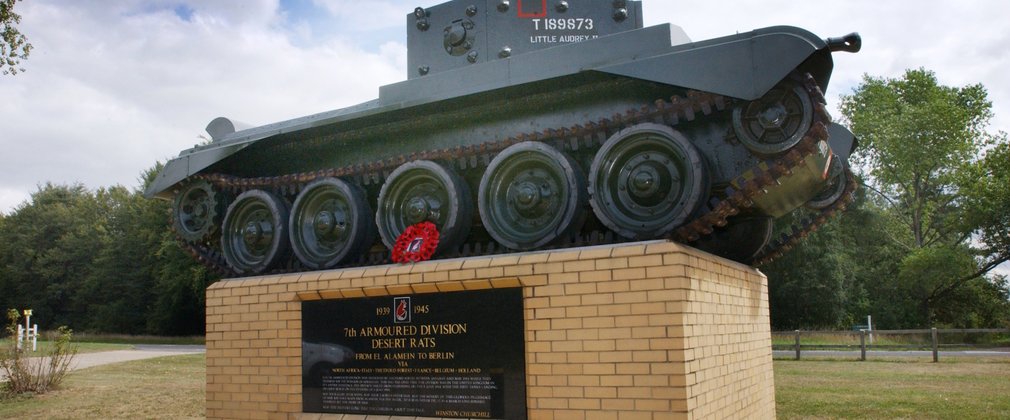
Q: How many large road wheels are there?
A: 5